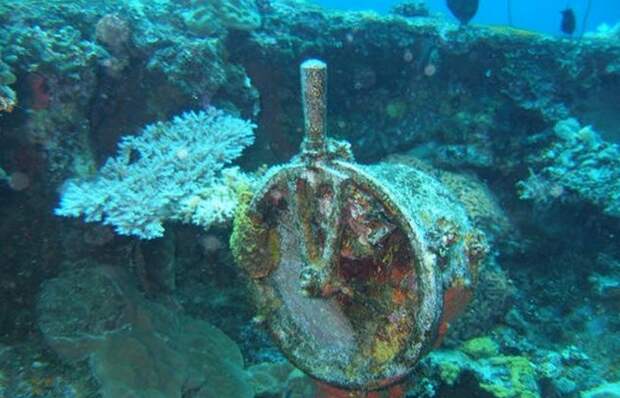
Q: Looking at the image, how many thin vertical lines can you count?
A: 2